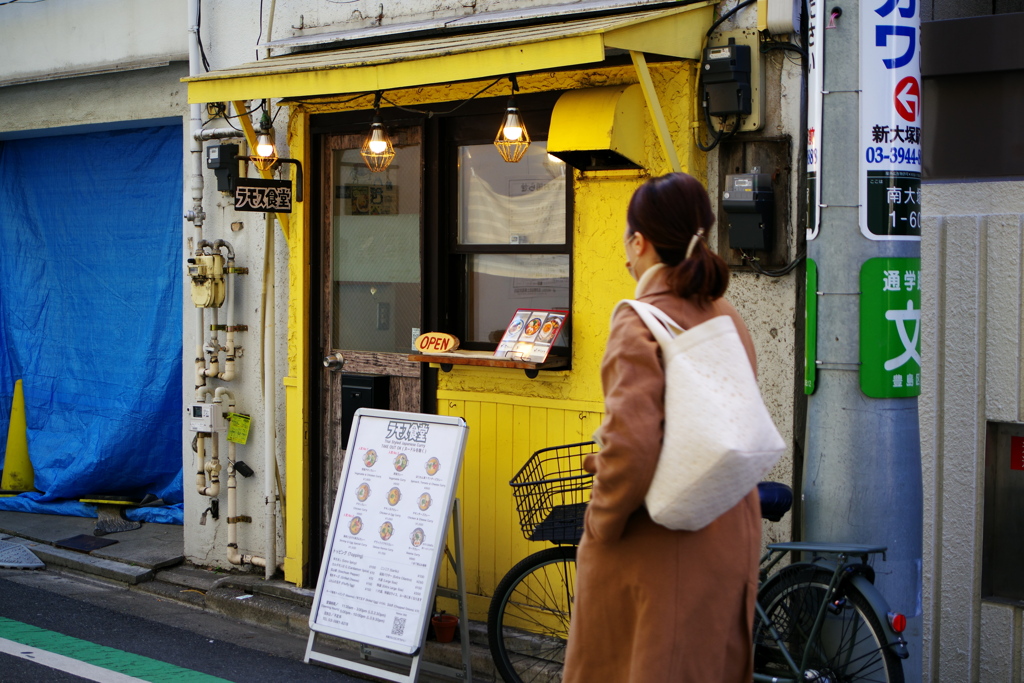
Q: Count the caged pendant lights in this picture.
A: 3